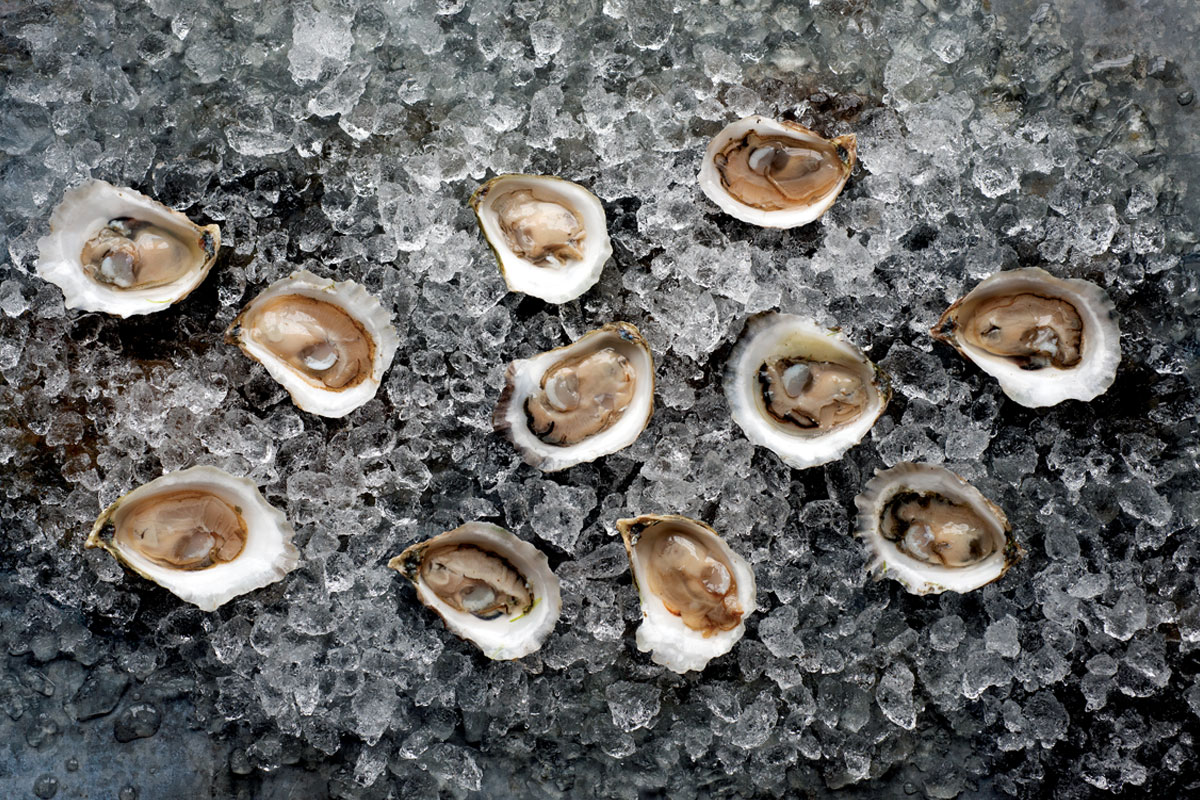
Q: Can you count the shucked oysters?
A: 11